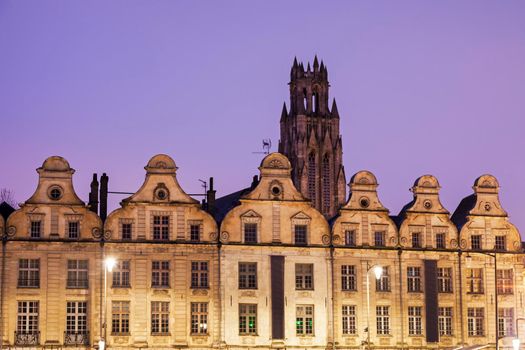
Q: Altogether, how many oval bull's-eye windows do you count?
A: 6